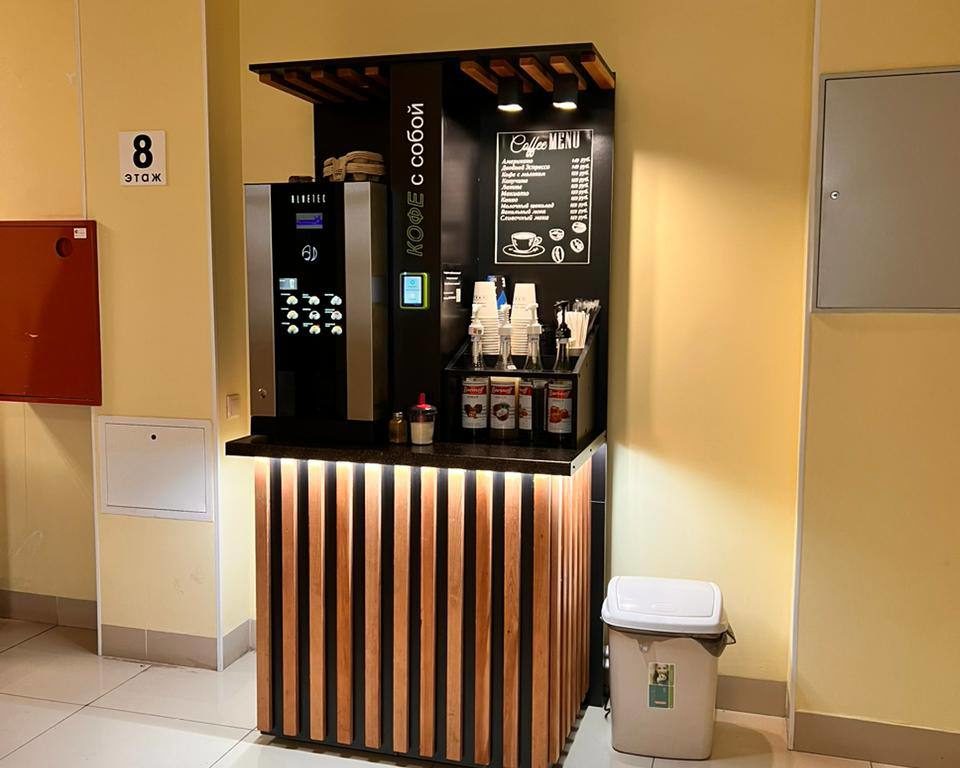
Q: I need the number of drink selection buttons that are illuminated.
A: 9